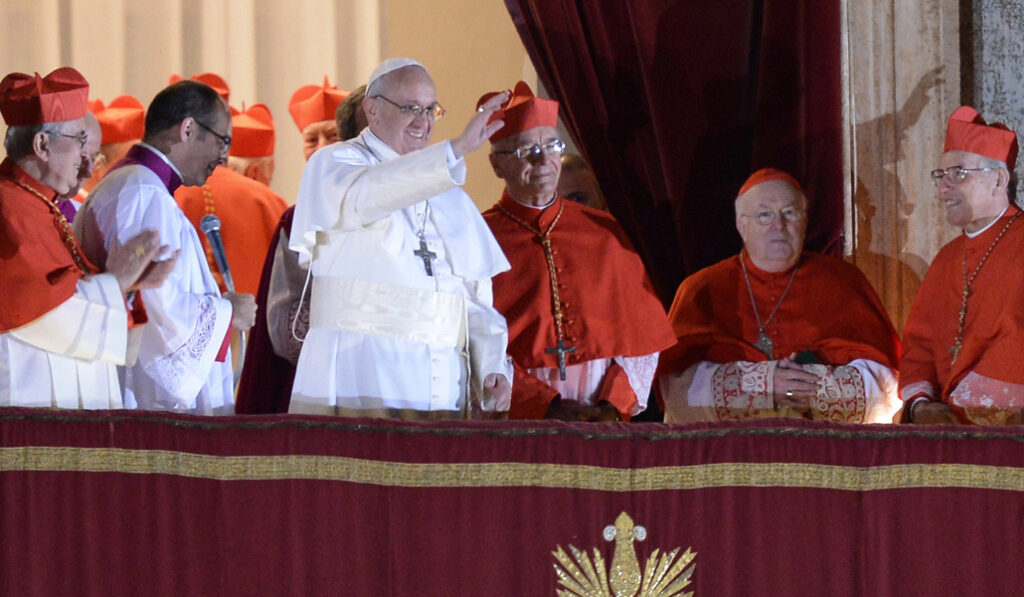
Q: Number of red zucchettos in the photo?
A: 1